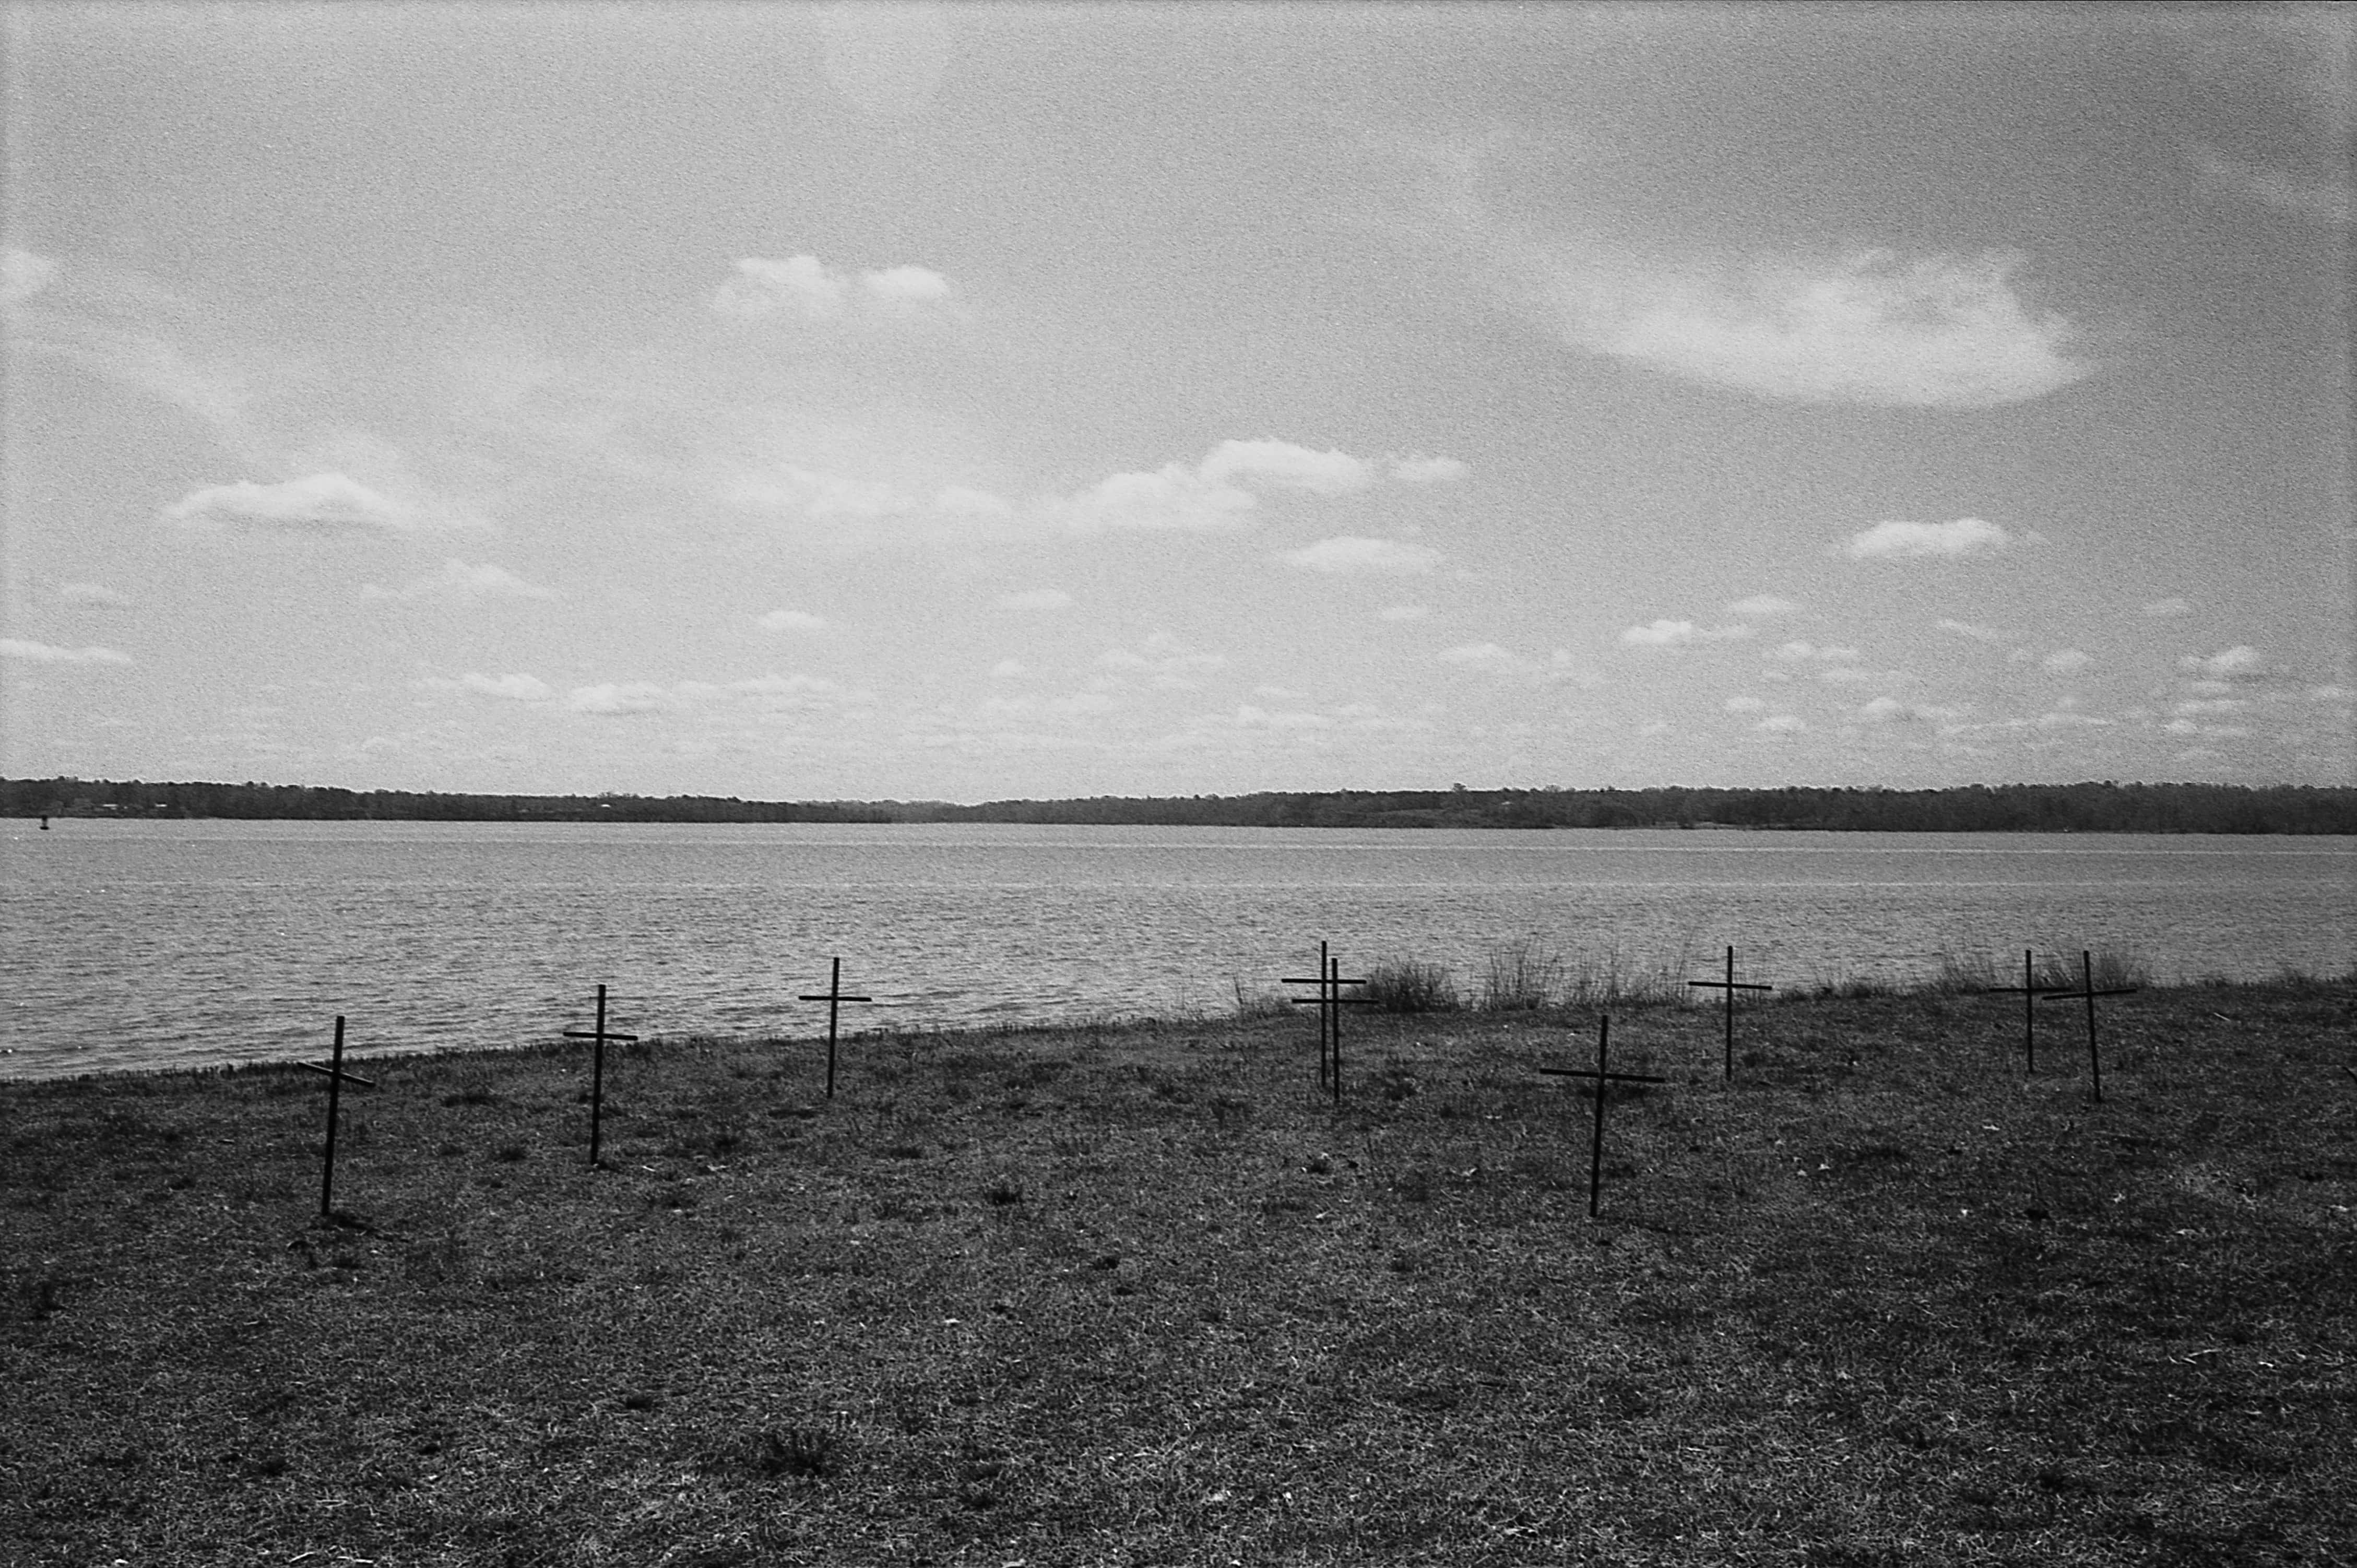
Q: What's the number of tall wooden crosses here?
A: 9